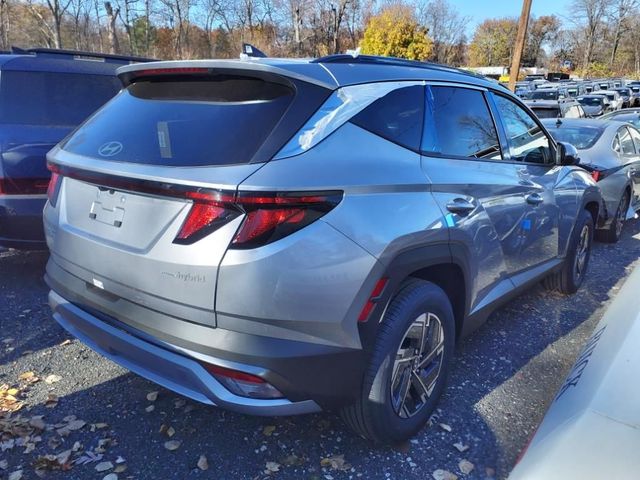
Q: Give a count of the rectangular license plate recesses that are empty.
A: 1